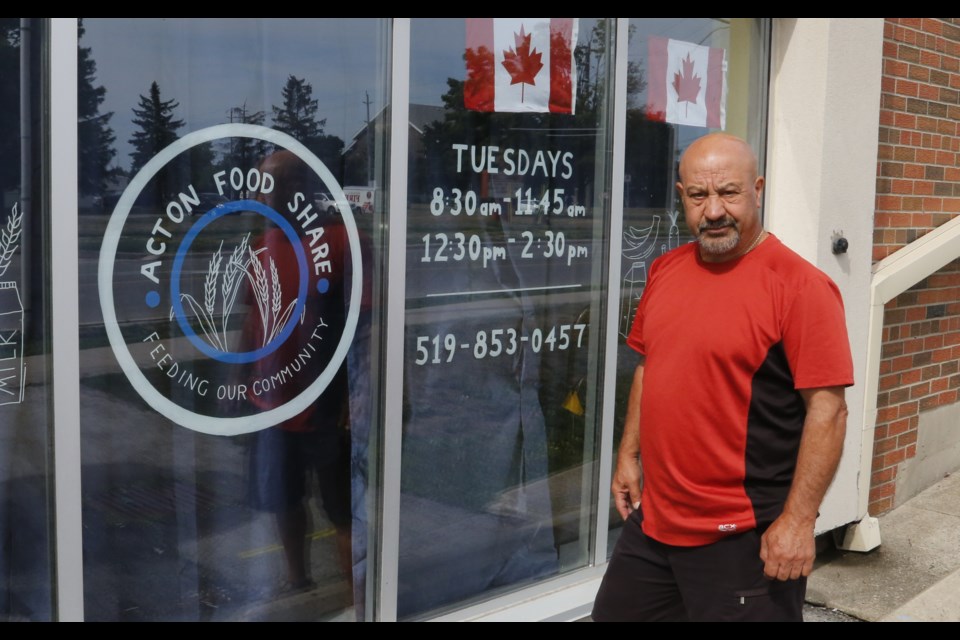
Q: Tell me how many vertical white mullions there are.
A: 3